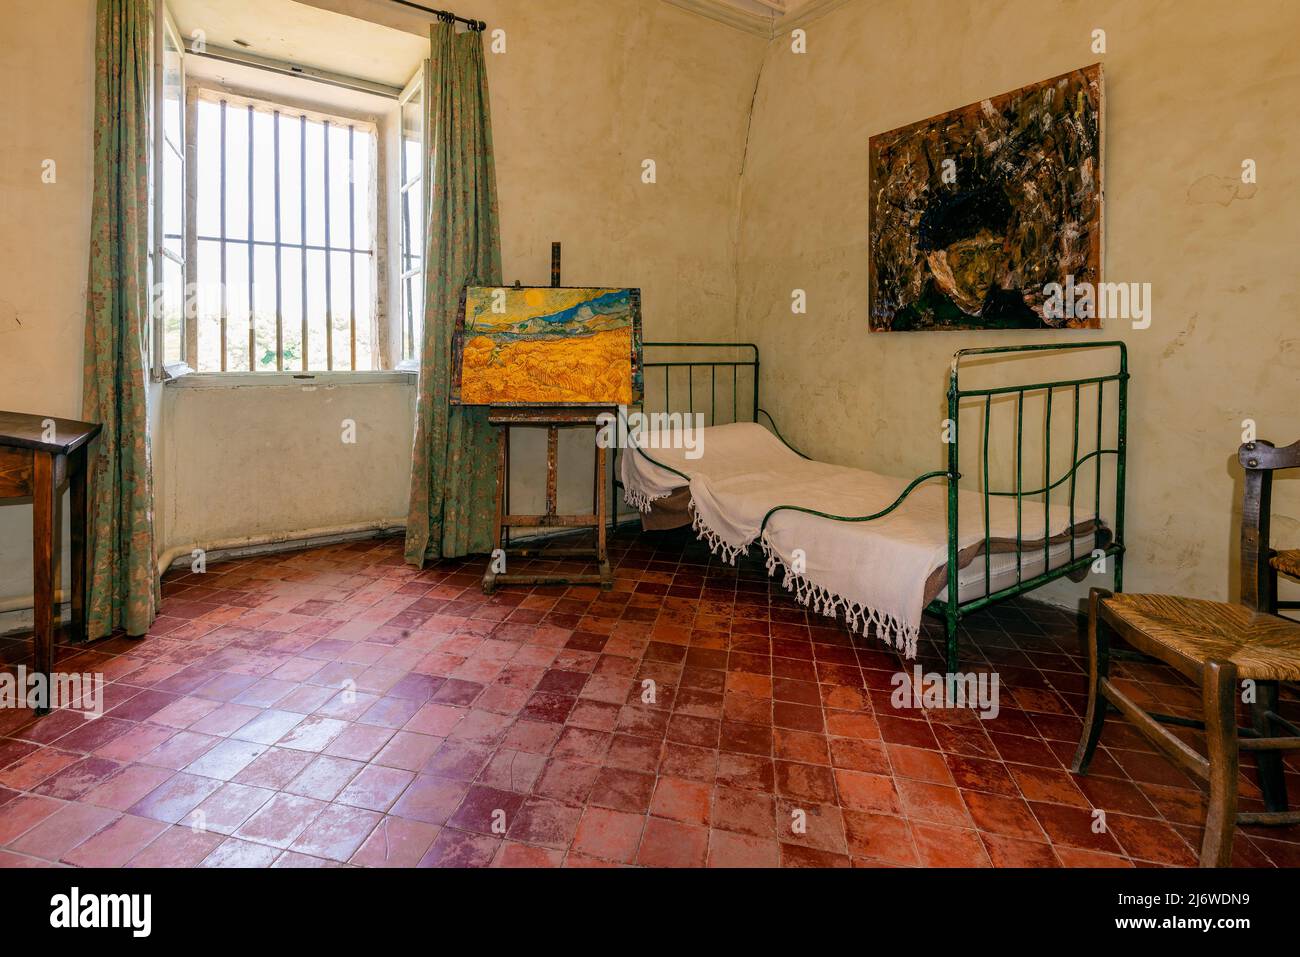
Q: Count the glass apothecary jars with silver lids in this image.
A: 0